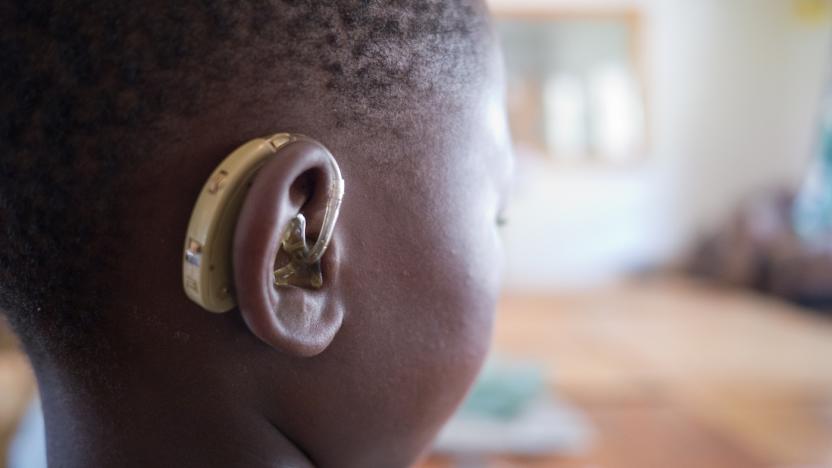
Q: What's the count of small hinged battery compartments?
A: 1